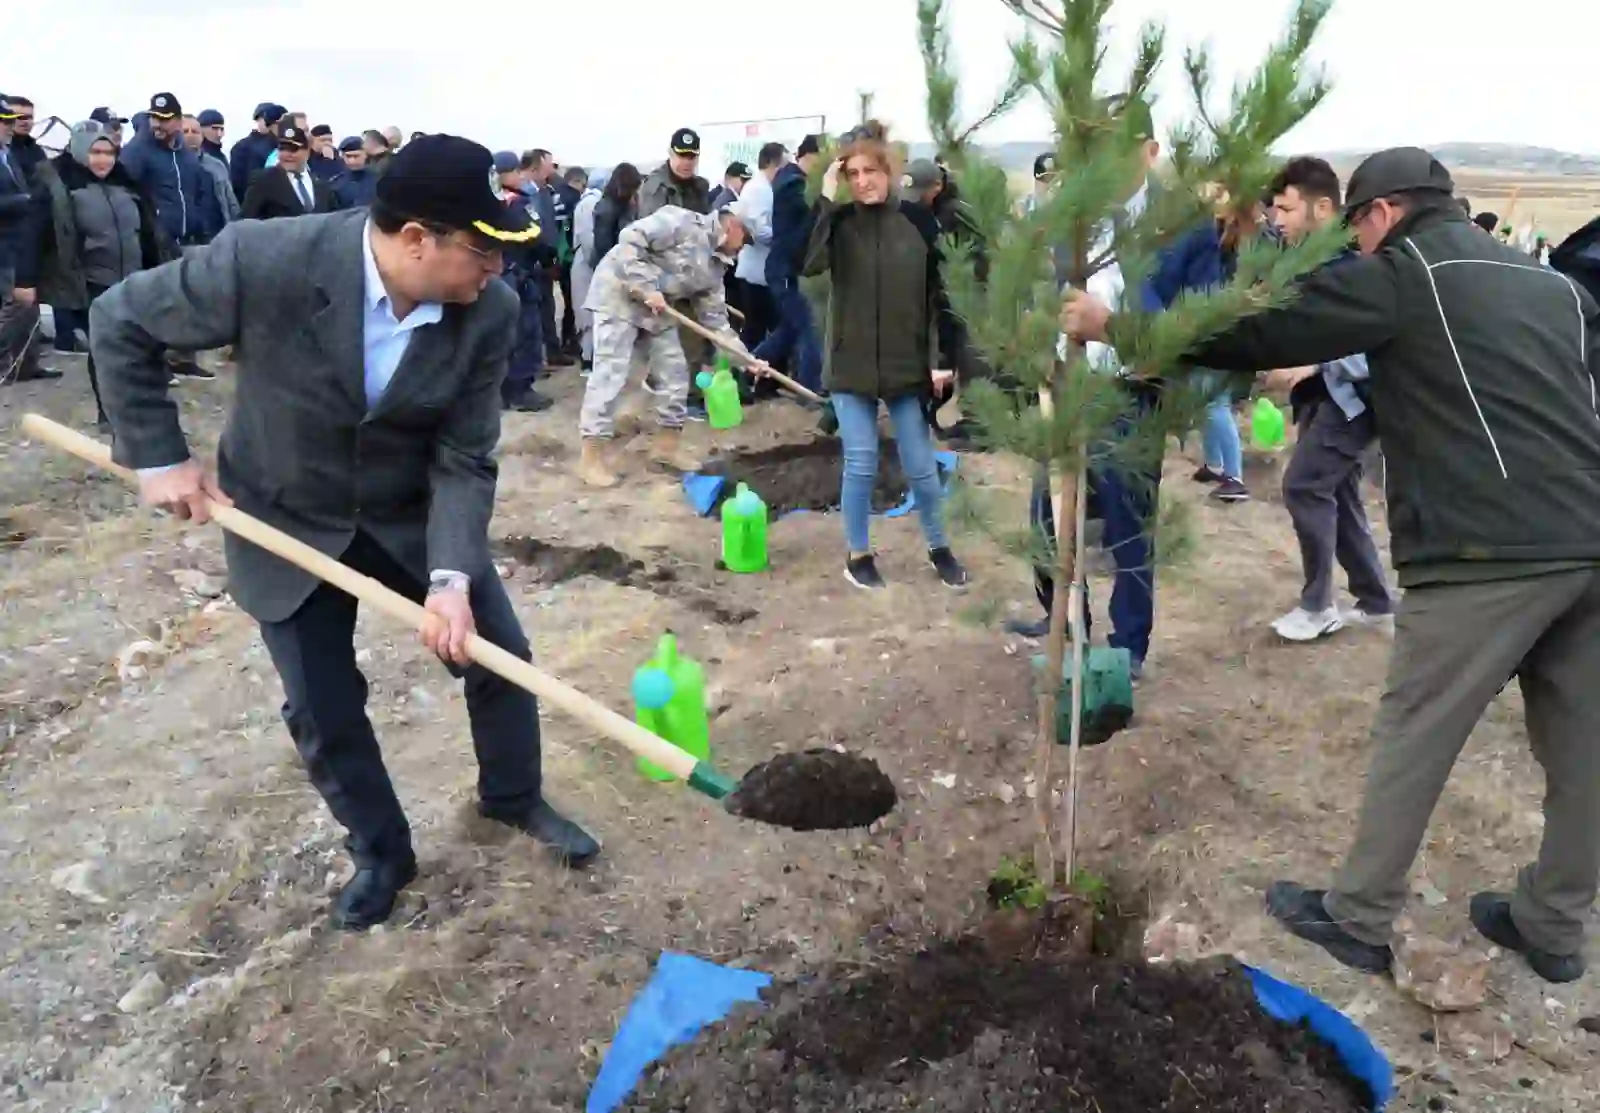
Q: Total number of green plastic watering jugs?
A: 4